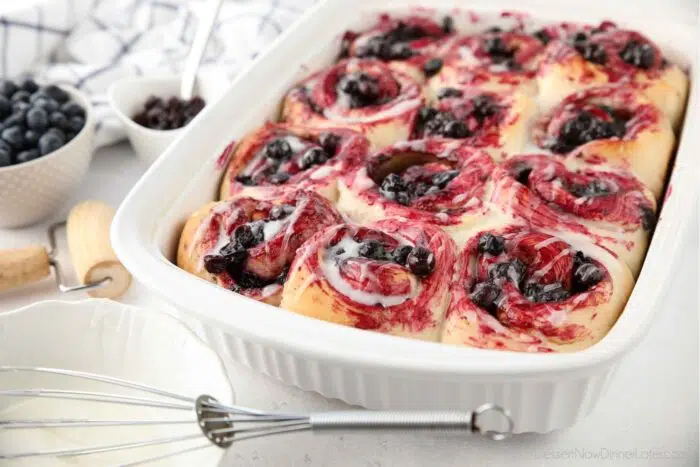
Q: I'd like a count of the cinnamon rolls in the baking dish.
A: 12